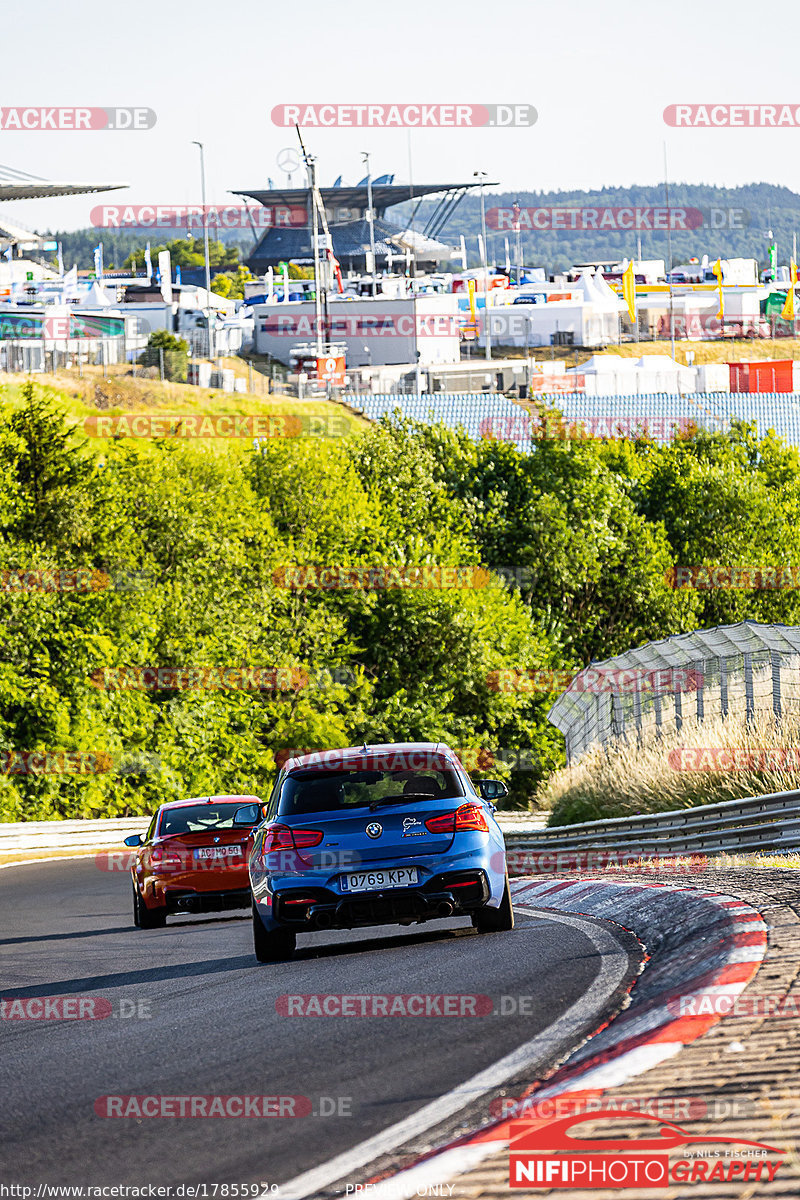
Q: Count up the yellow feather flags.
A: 4